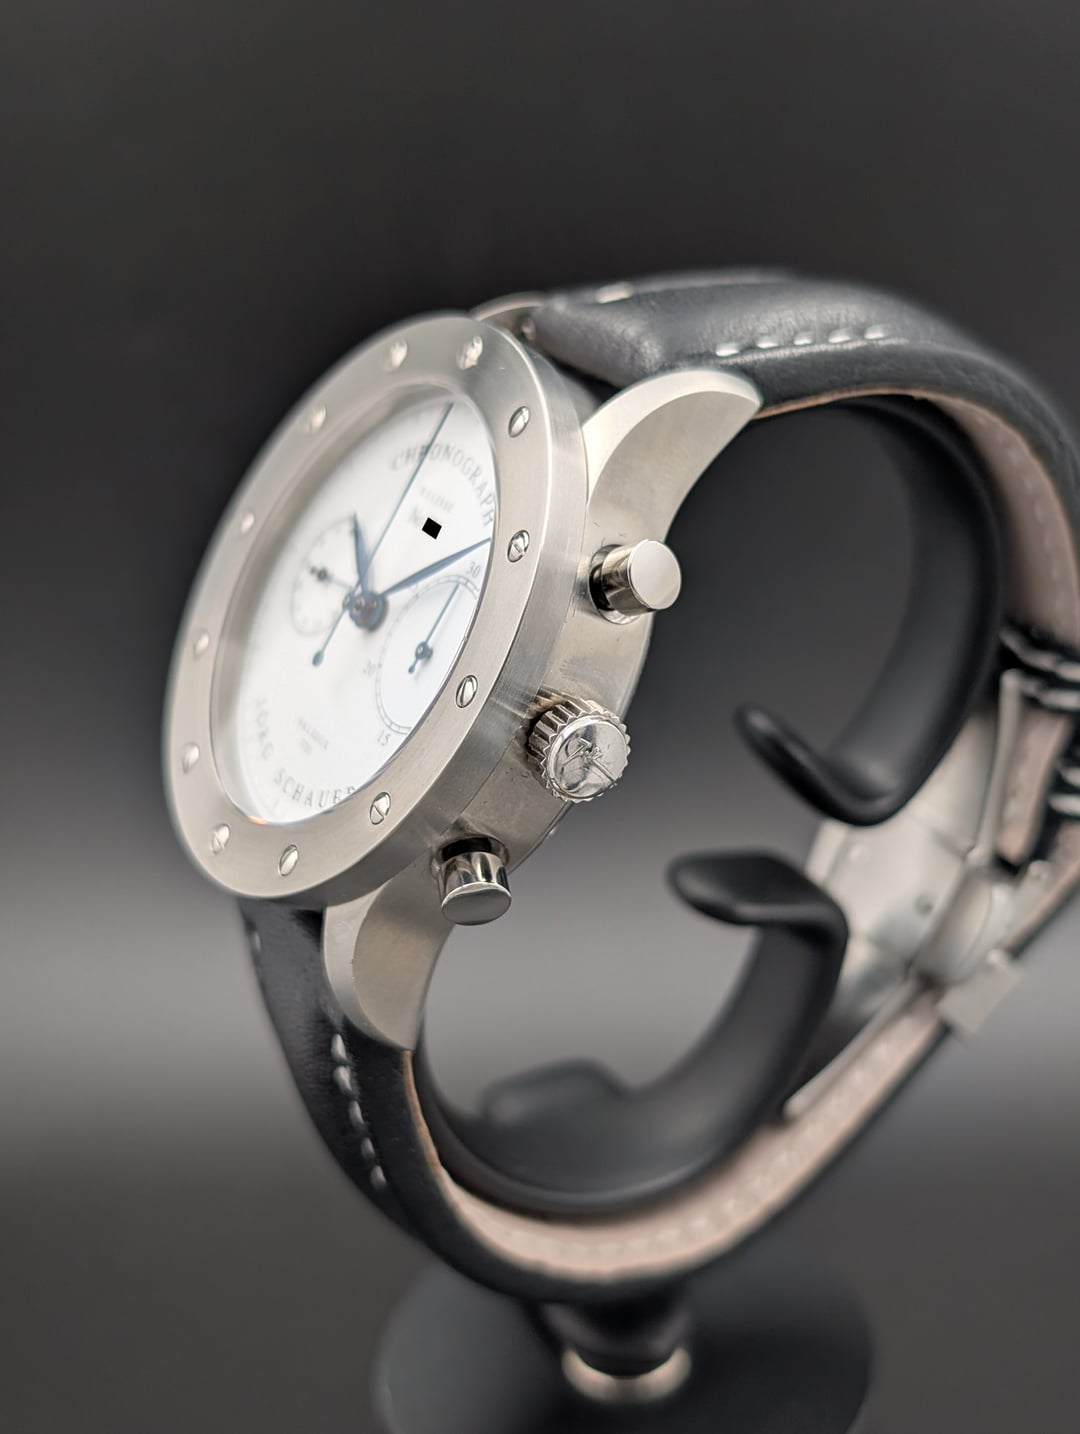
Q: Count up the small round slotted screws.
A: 12